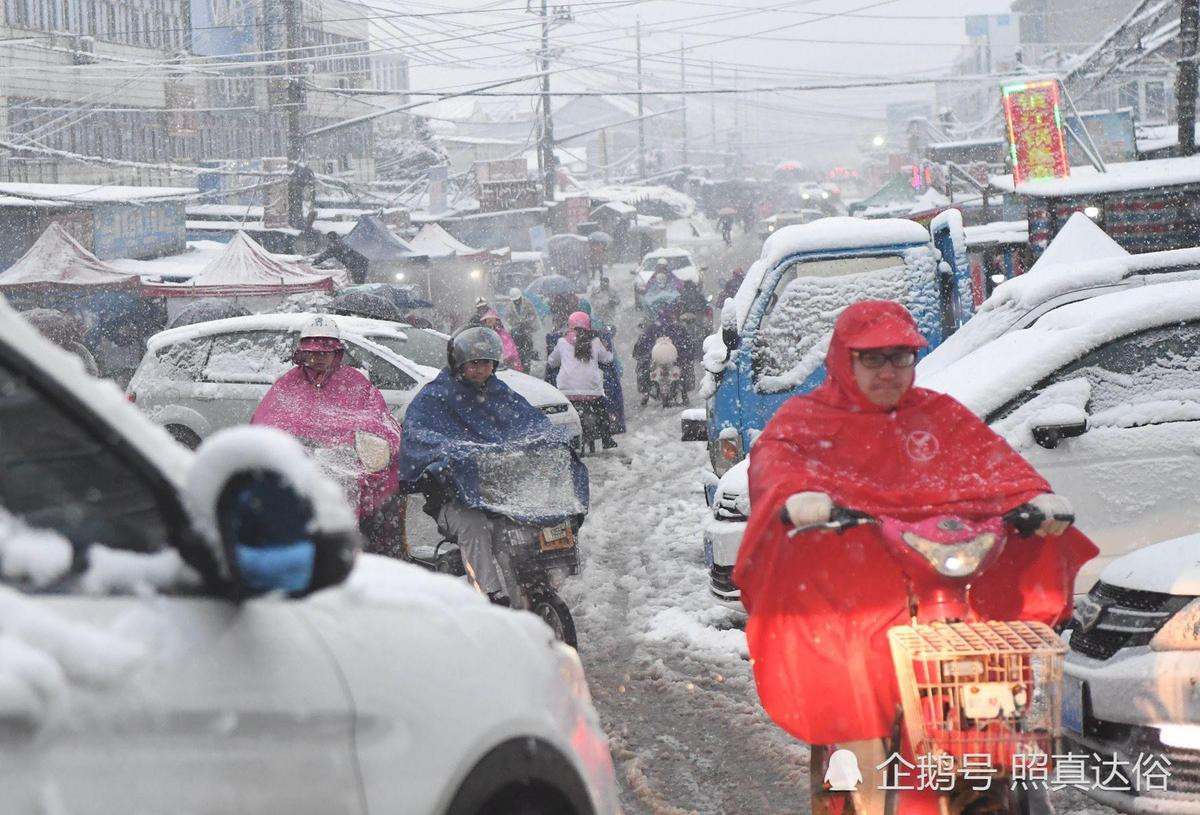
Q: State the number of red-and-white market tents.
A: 3